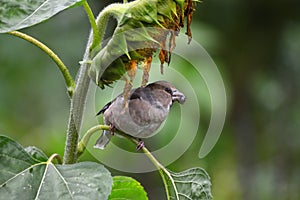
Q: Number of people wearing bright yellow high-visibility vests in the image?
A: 0